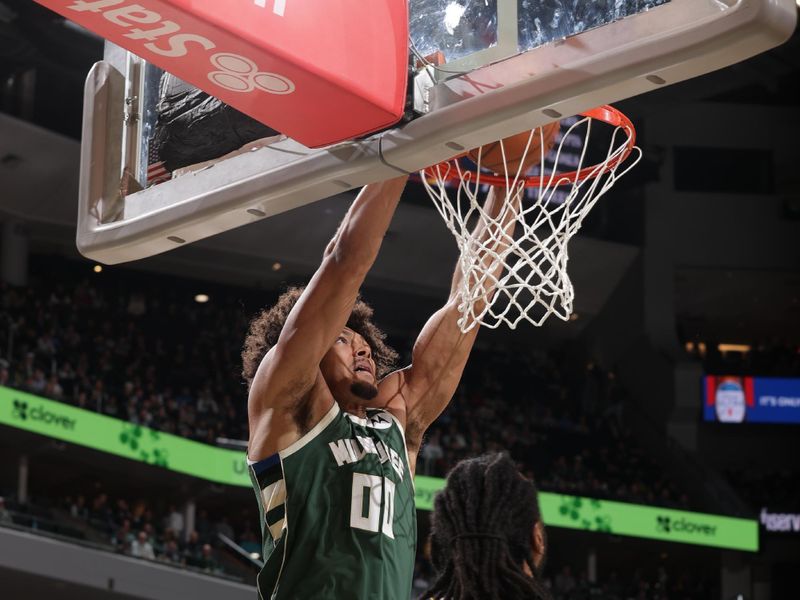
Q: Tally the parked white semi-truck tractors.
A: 0